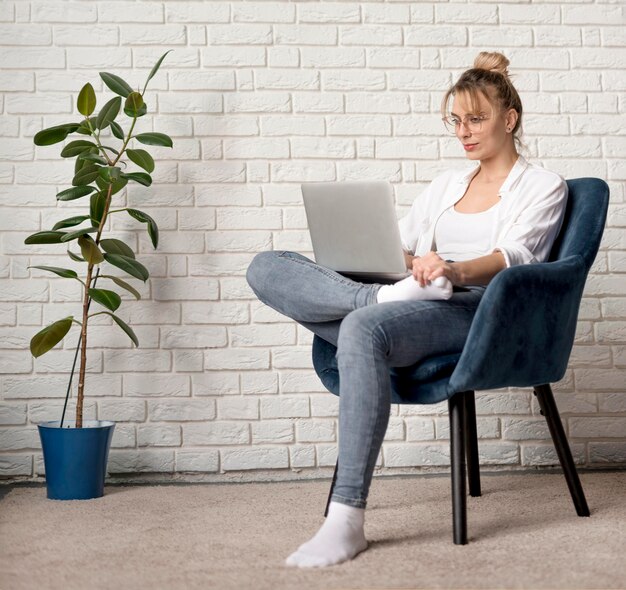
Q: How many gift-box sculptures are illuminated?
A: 0